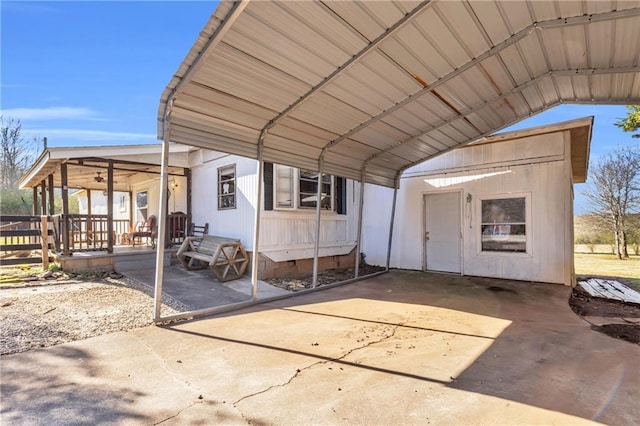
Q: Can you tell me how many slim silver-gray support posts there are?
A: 5